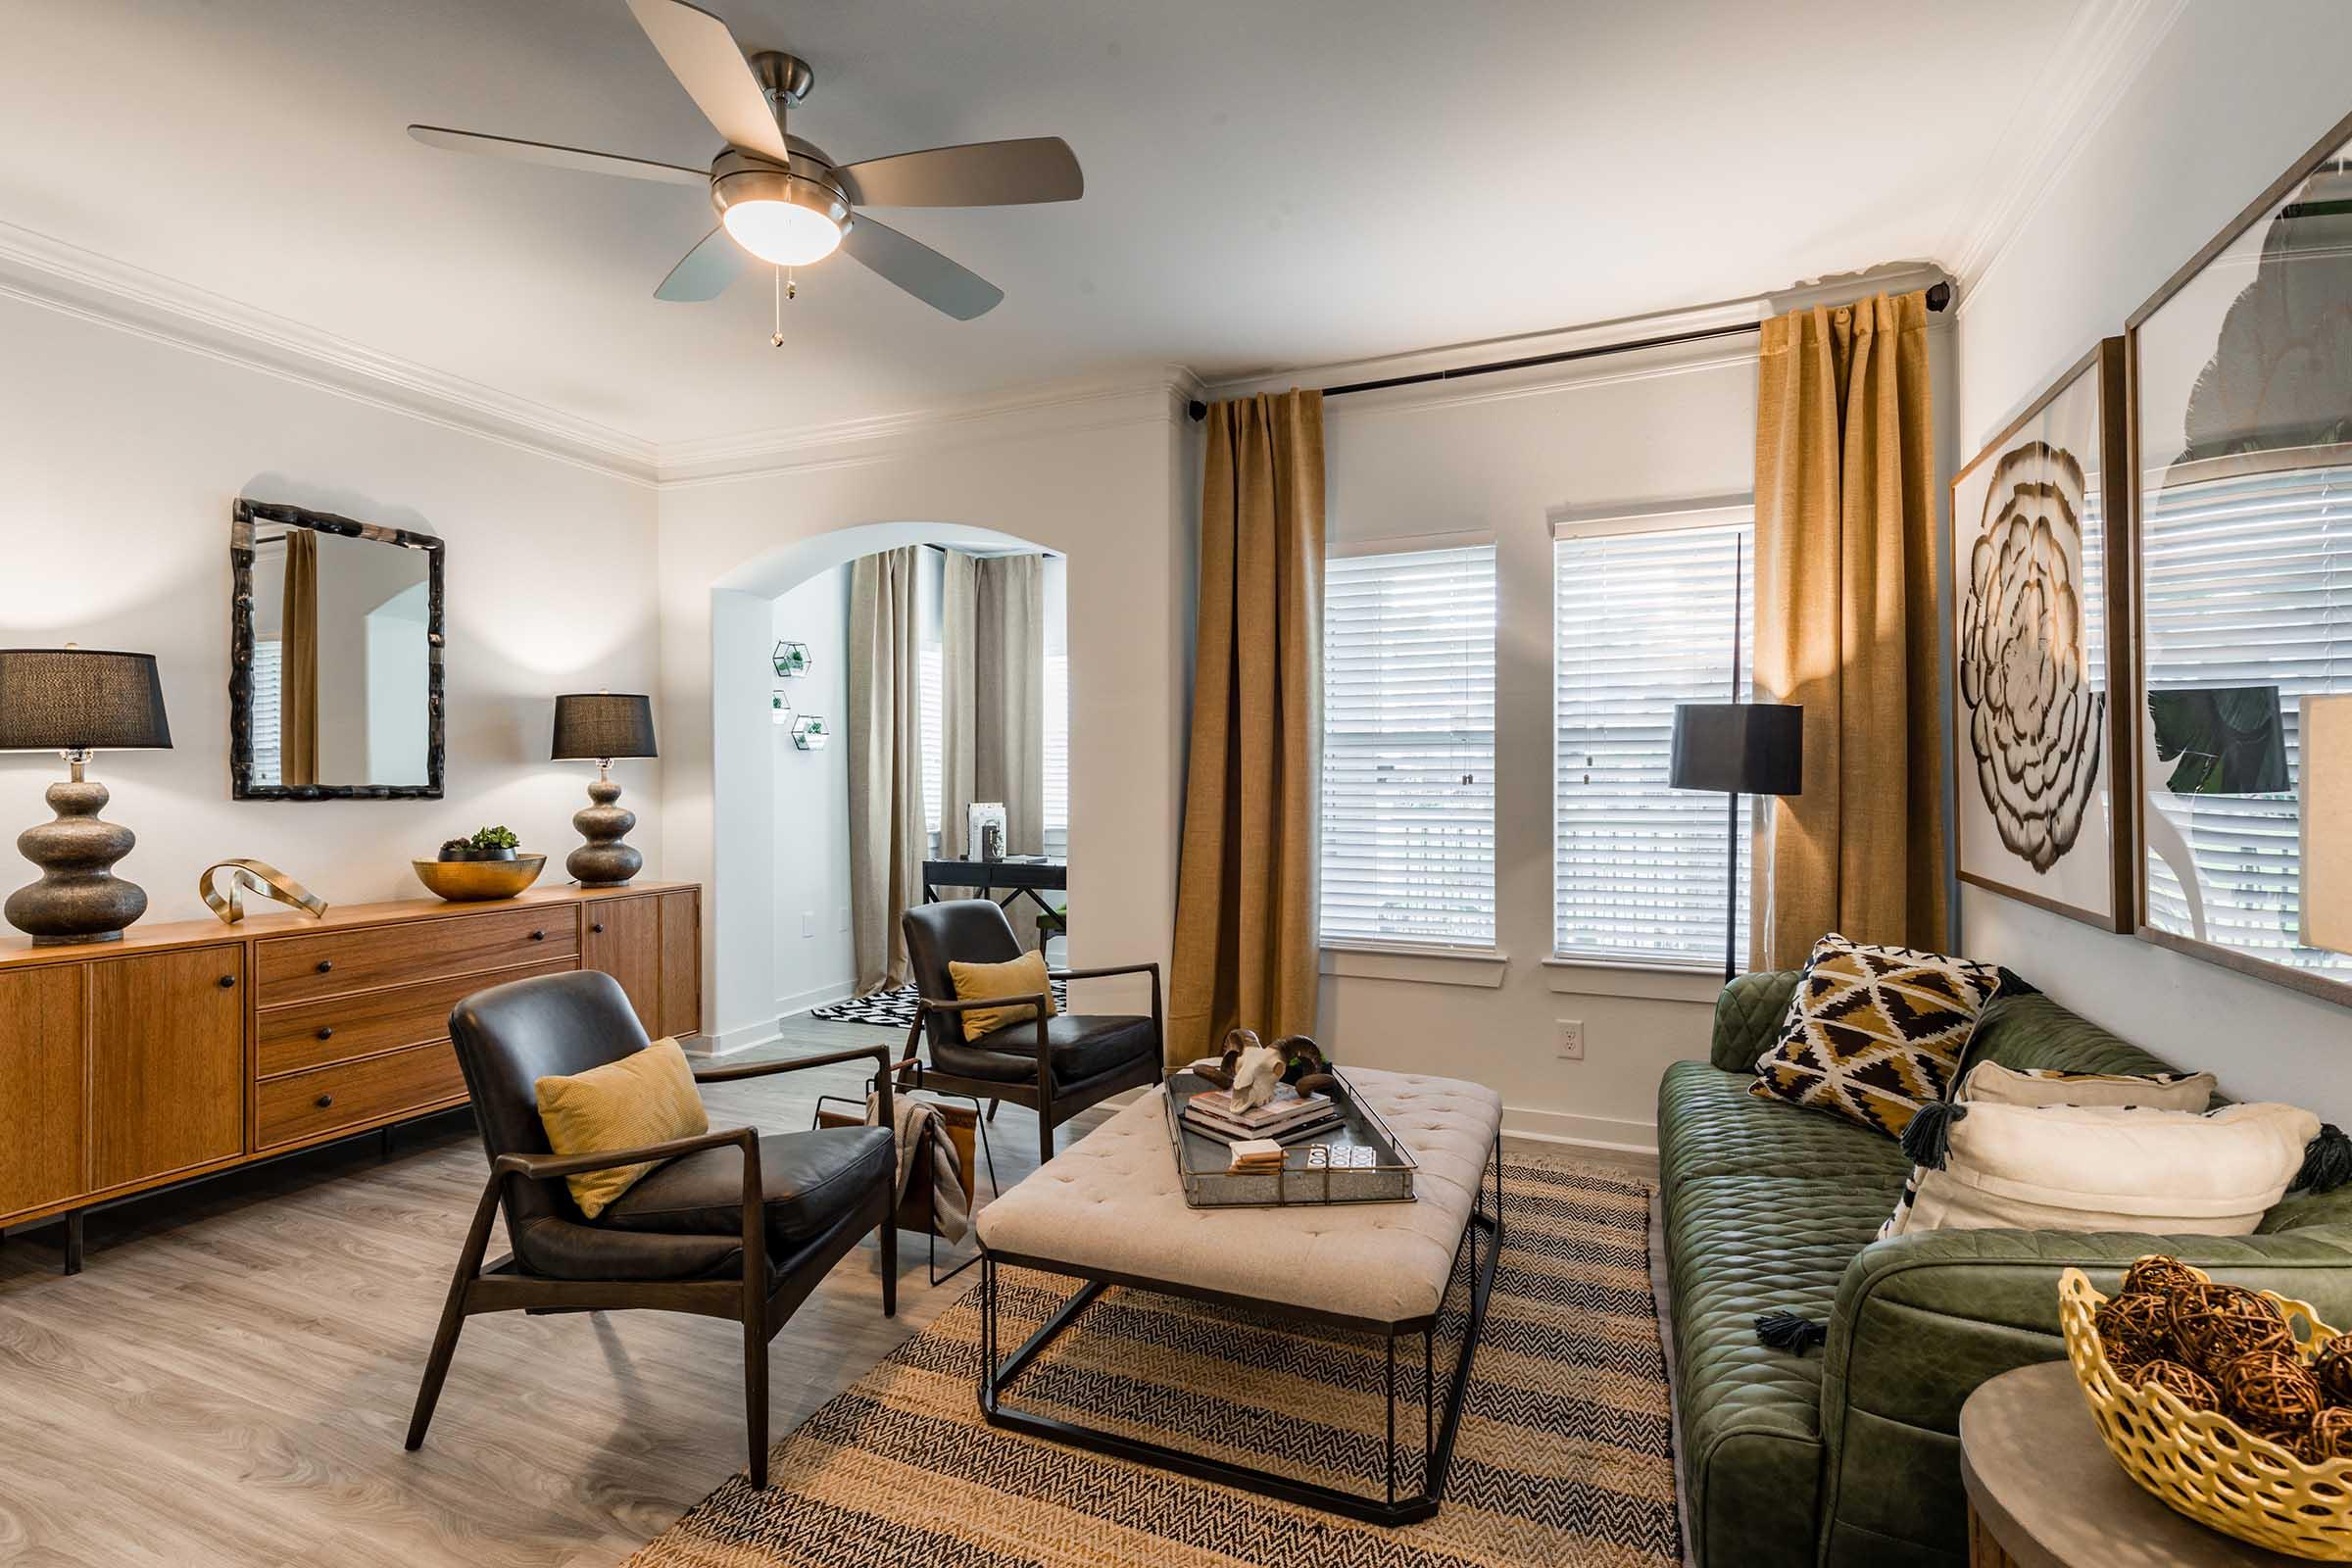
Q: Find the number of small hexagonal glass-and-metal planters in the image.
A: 3